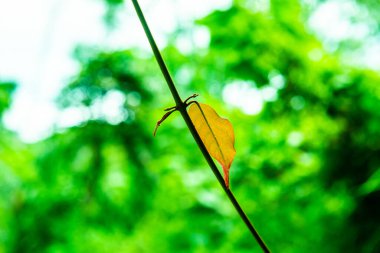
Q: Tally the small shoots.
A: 3